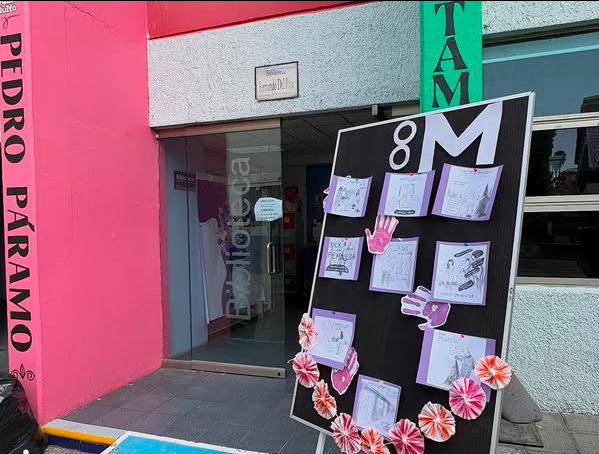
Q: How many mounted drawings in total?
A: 9